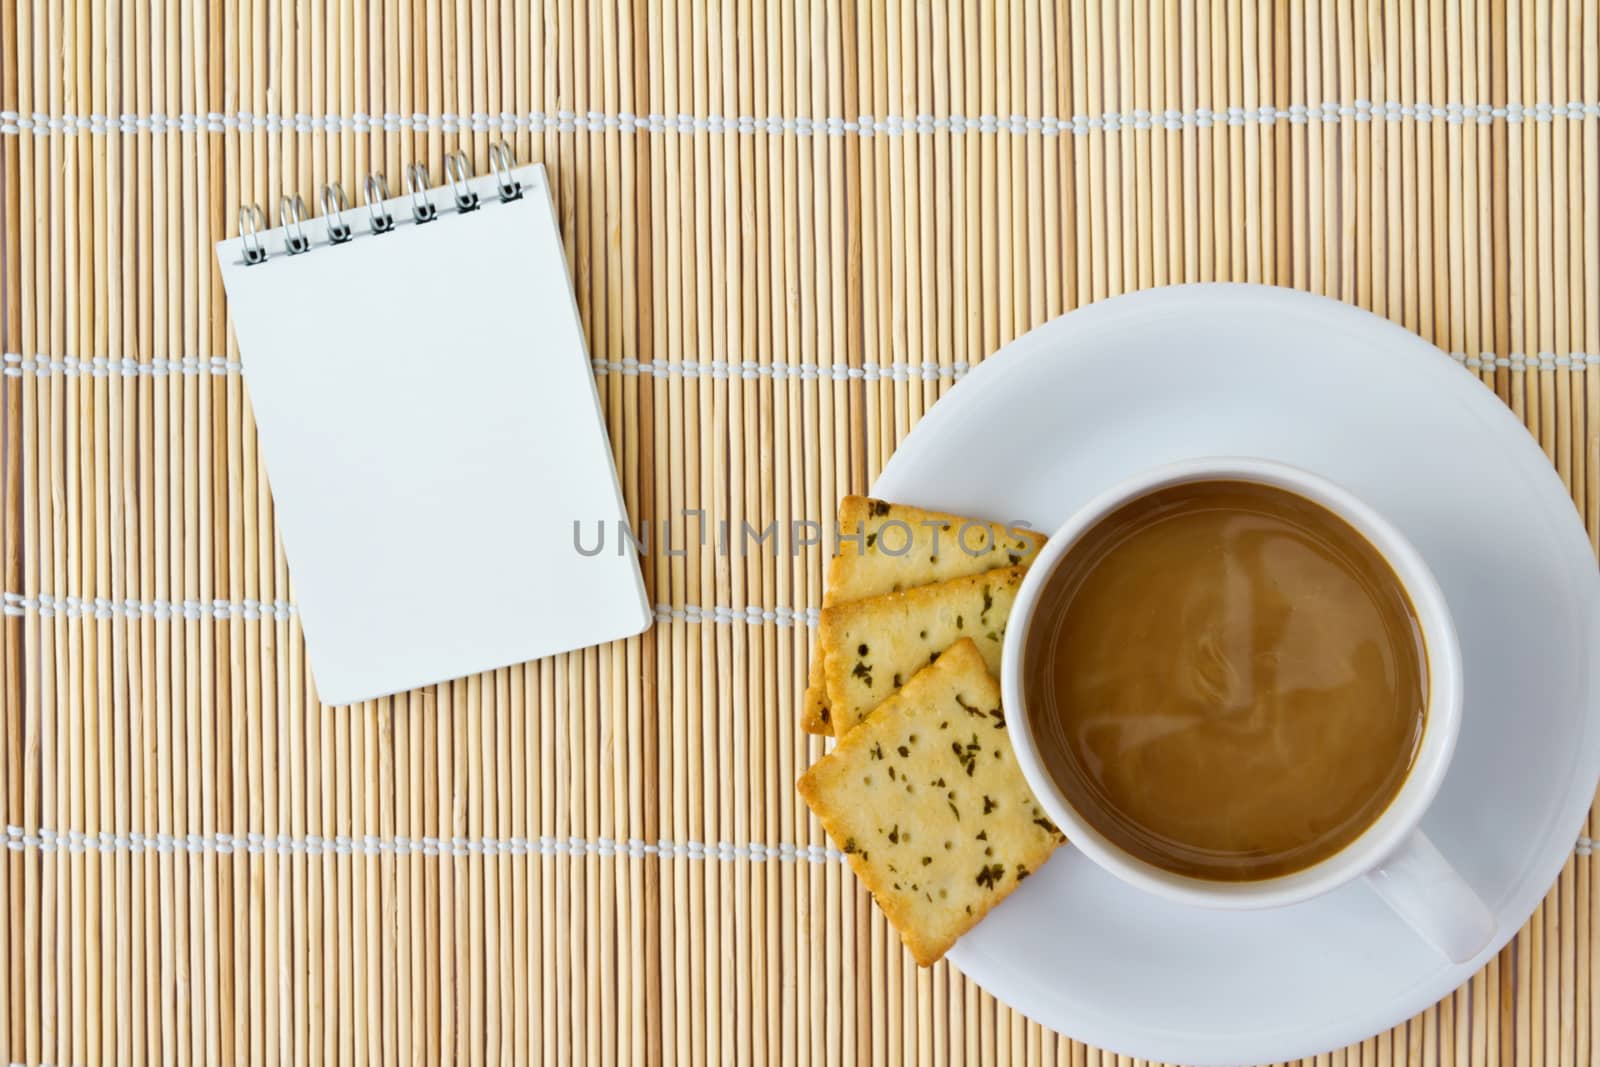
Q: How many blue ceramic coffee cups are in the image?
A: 0